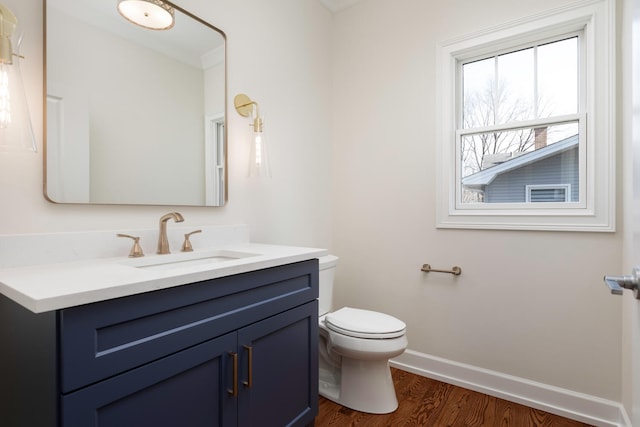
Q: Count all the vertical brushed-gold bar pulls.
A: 2